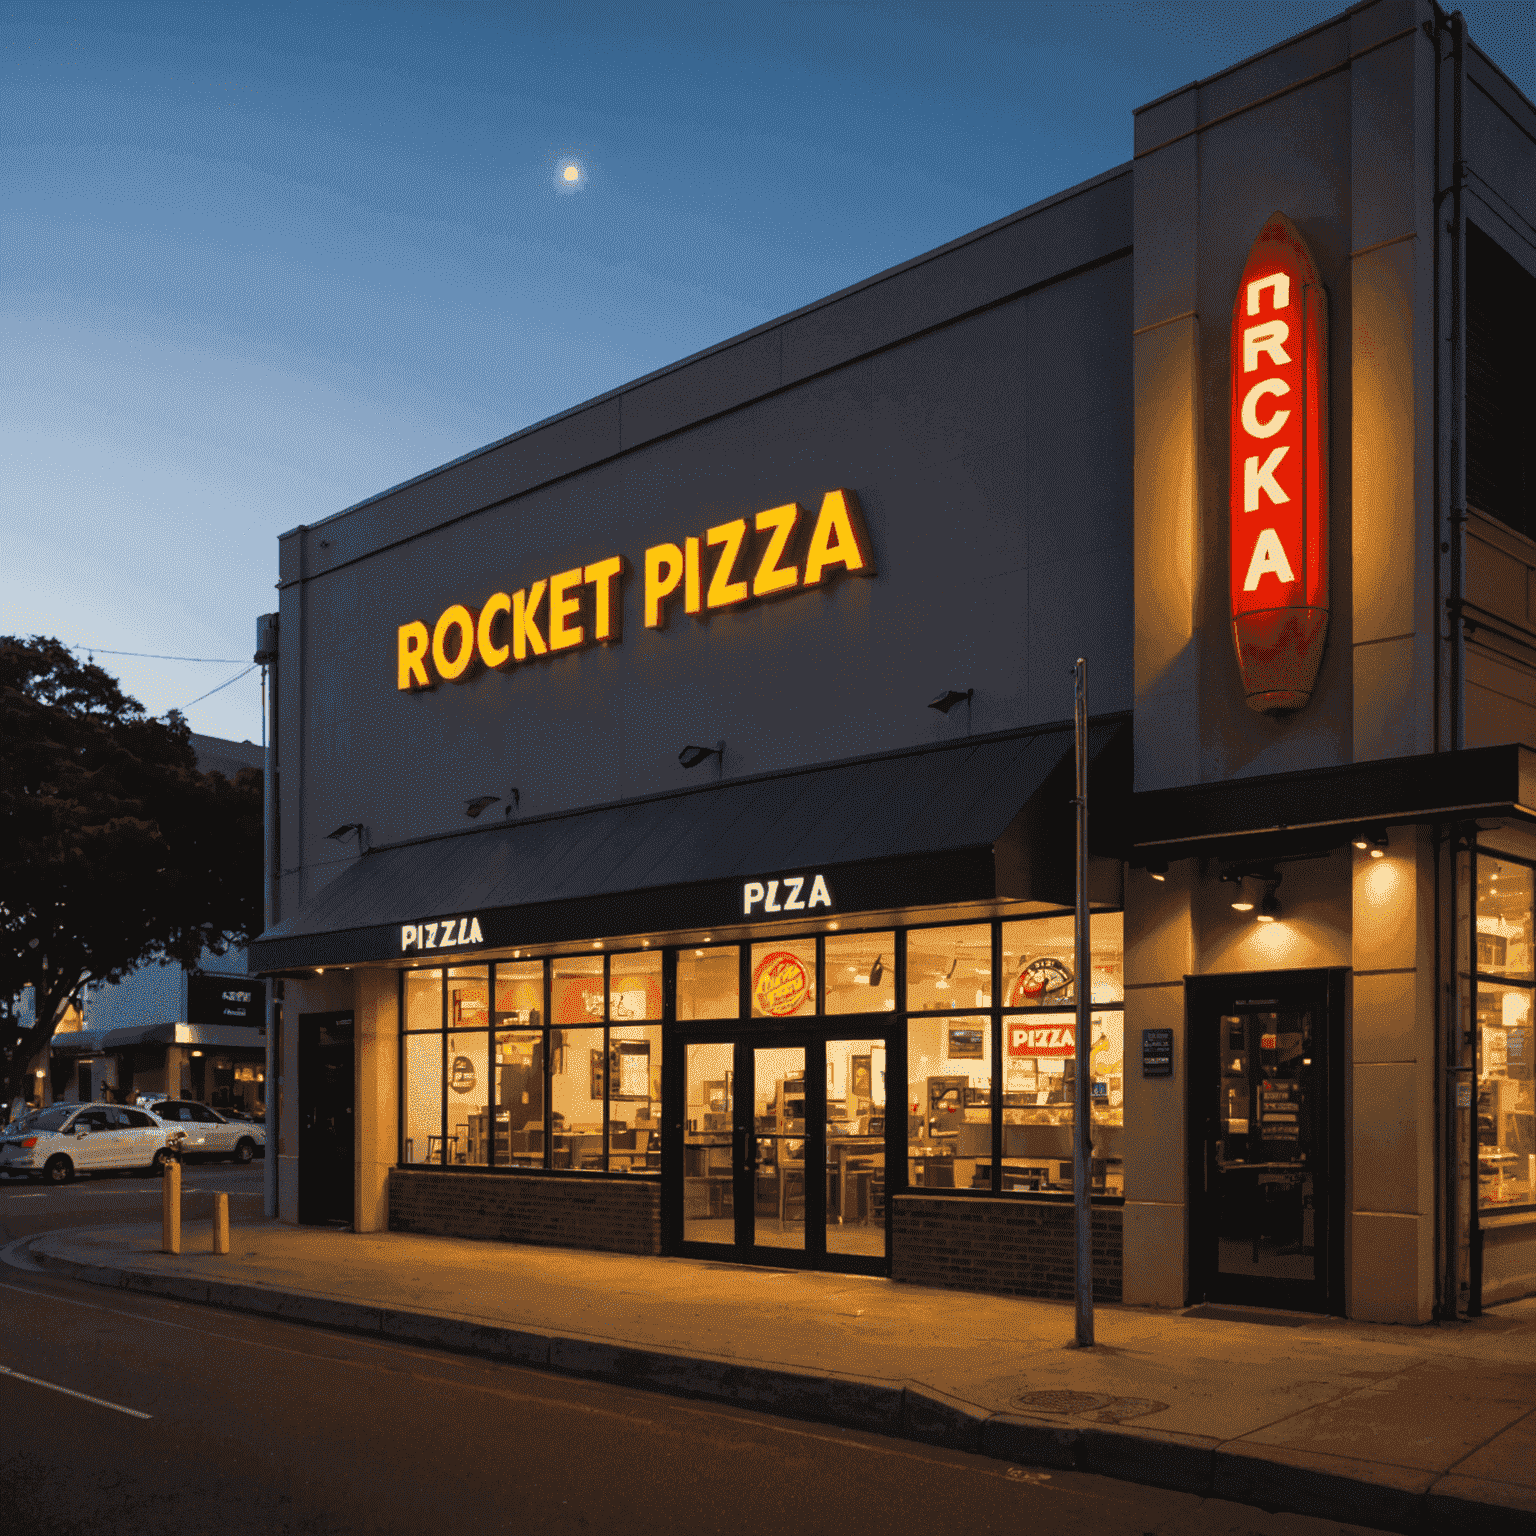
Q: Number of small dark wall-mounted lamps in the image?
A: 4